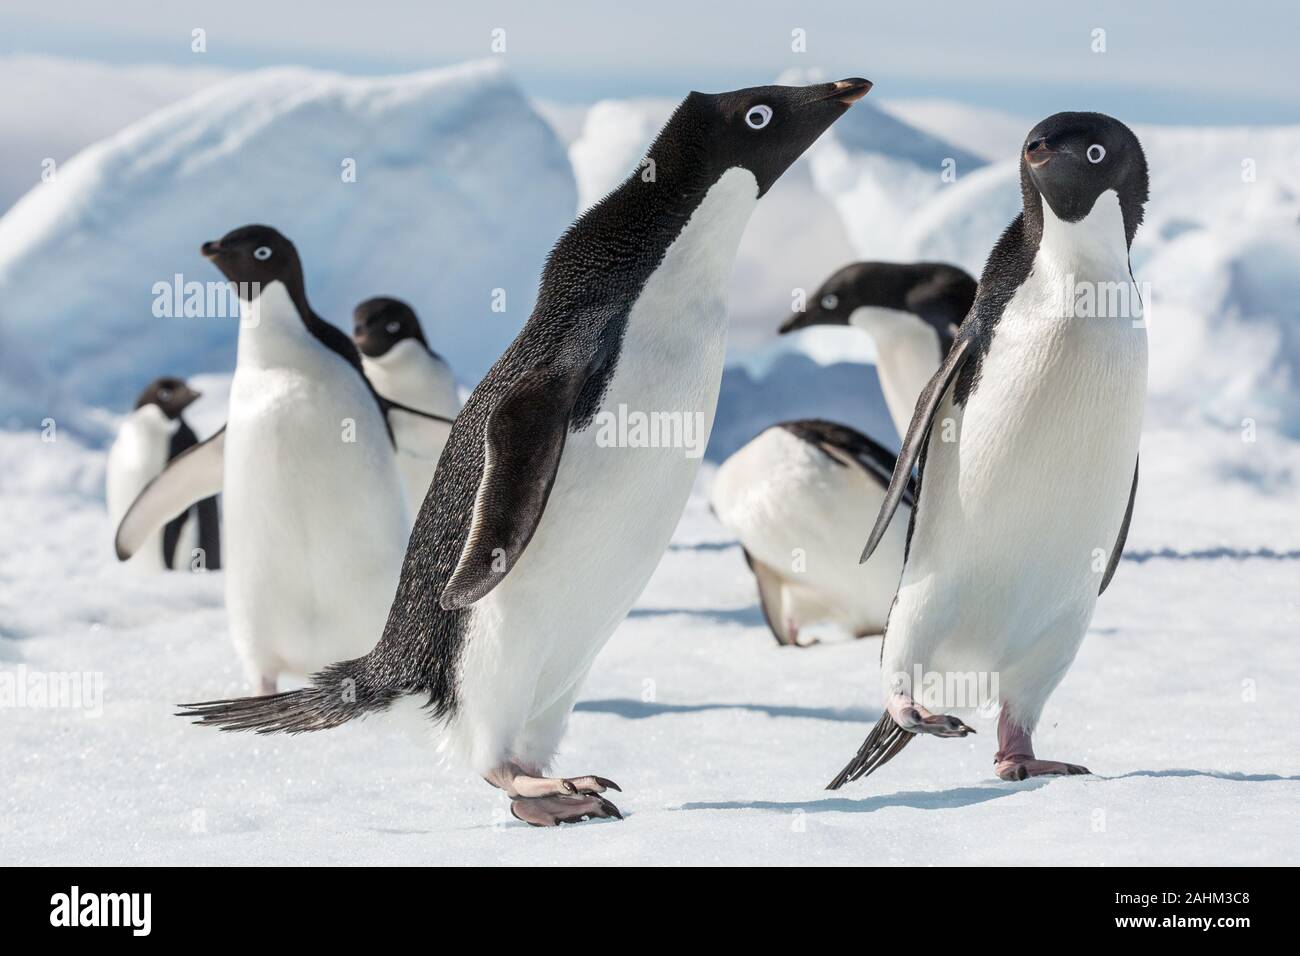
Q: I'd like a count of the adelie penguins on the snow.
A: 7